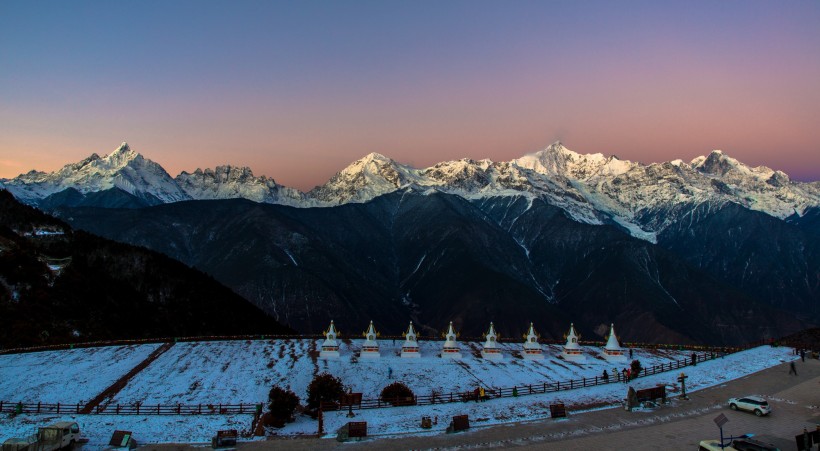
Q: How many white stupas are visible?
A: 8